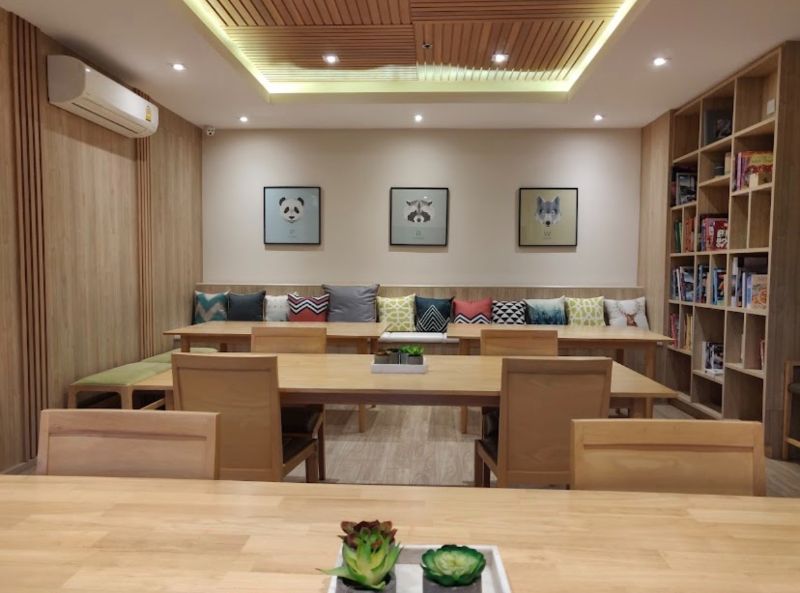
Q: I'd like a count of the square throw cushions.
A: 12